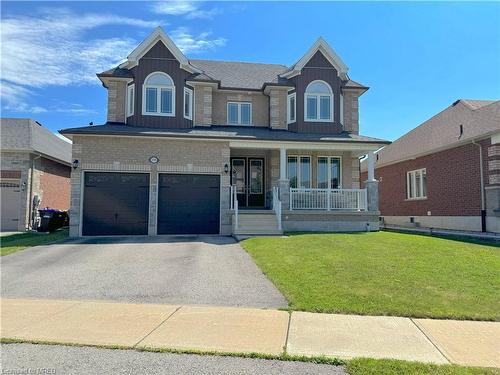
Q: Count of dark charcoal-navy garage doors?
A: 2